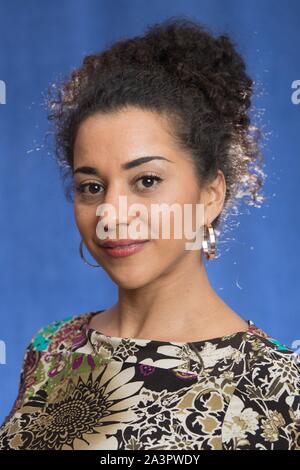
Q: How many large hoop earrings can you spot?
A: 2